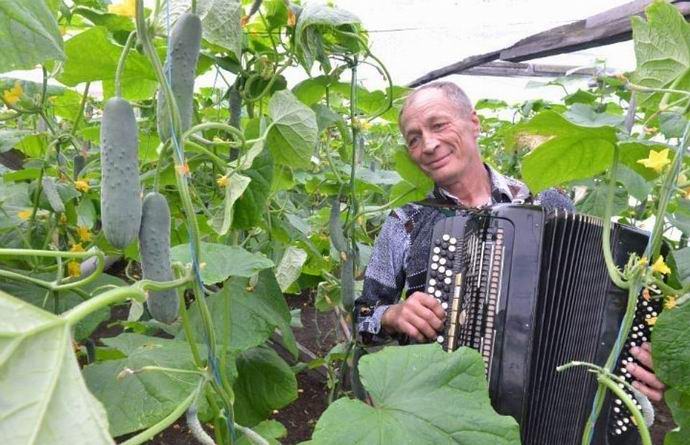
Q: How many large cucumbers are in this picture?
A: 3